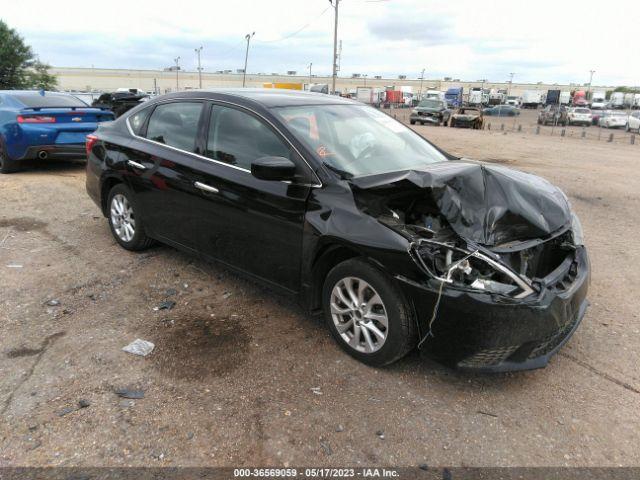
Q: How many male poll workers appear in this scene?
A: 0